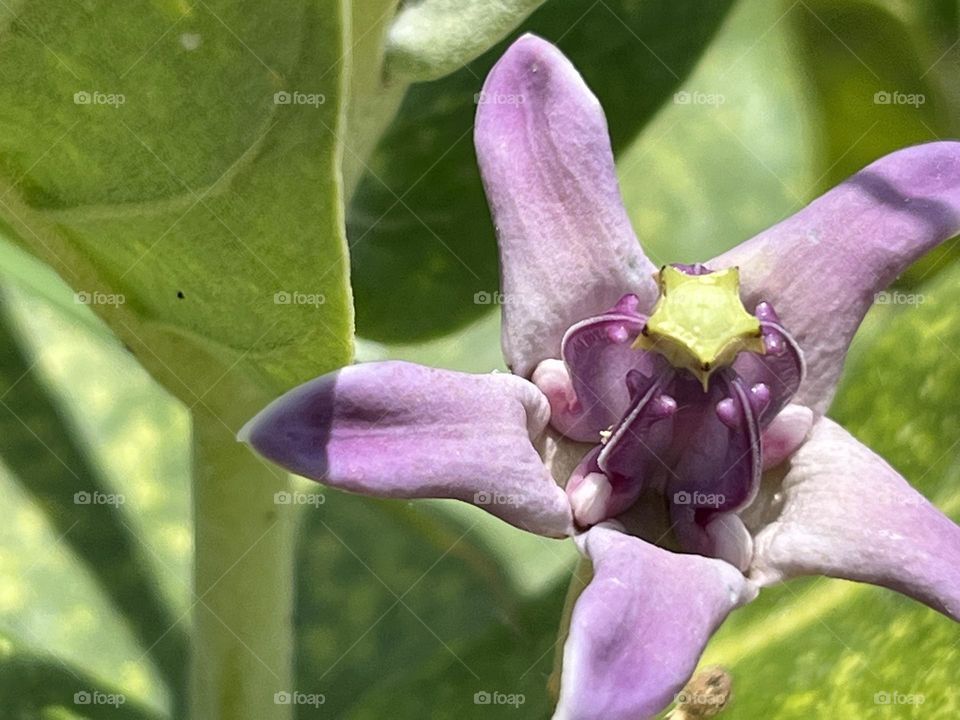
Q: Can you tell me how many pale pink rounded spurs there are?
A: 4